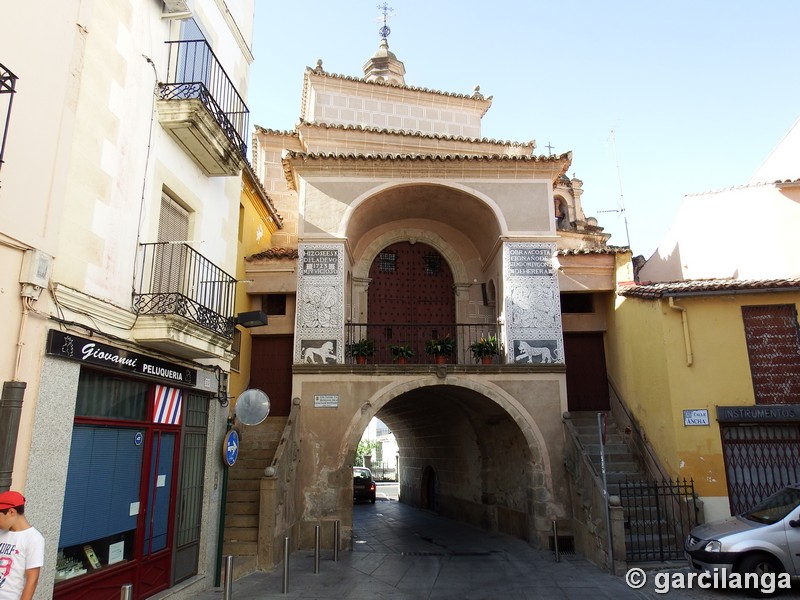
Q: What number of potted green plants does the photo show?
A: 4